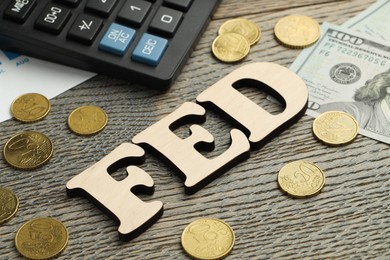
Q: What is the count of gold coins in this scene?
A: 11